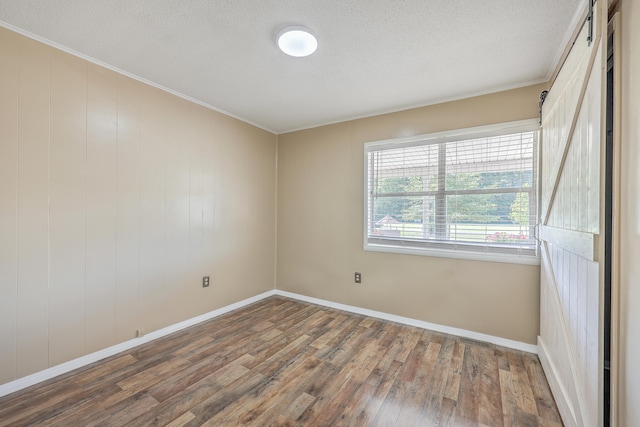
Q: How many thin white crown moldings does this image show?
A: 3